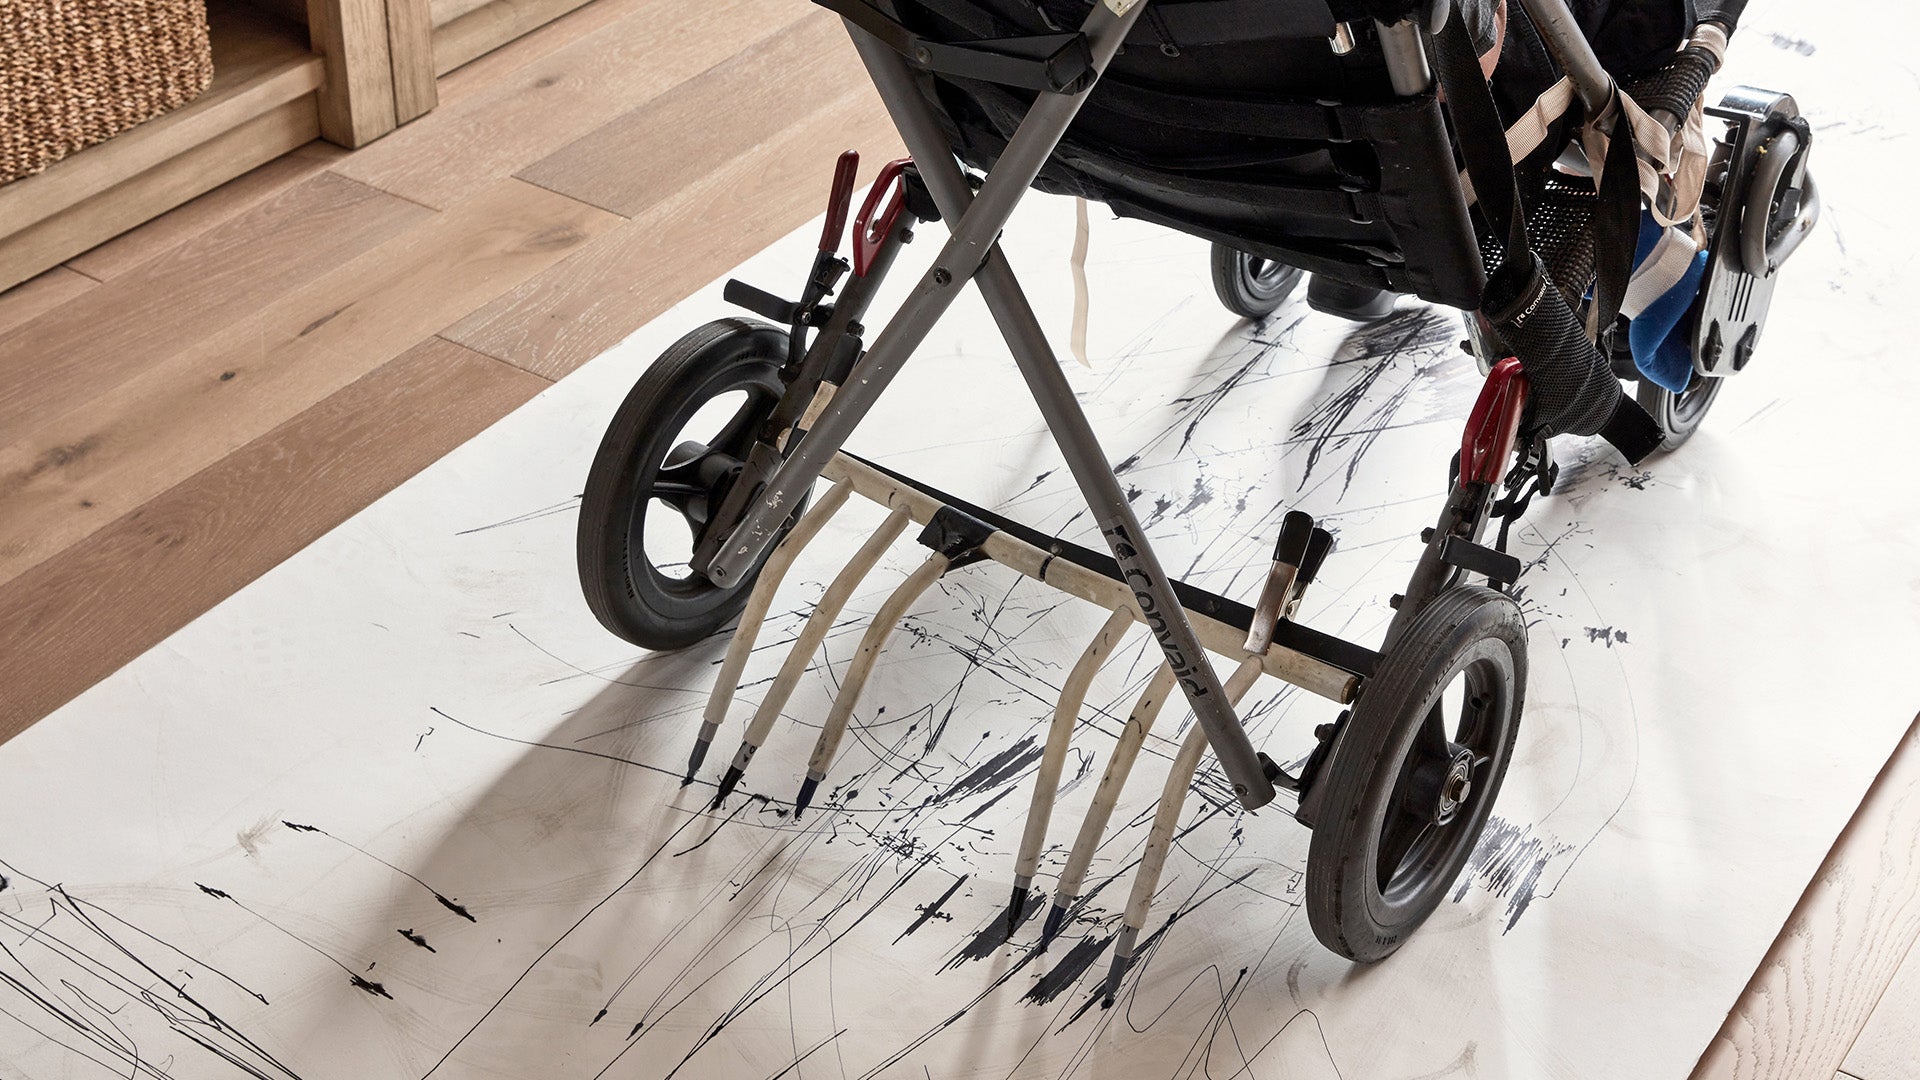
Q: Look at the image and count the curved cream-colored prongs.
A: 6